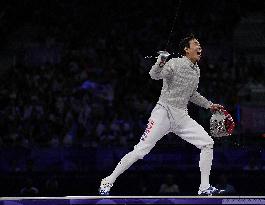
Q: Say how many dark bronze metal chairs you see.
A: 0